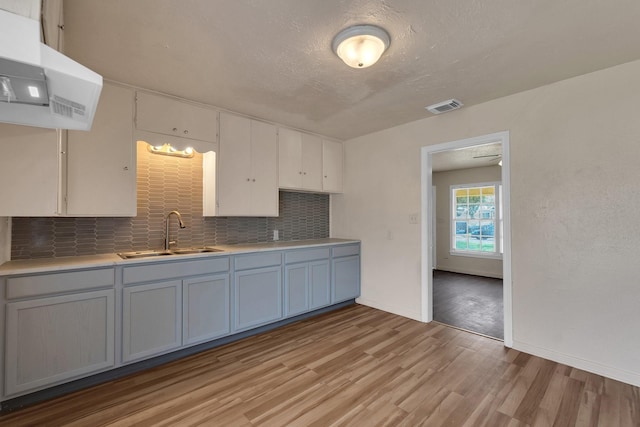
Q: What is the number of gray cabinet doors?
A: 7